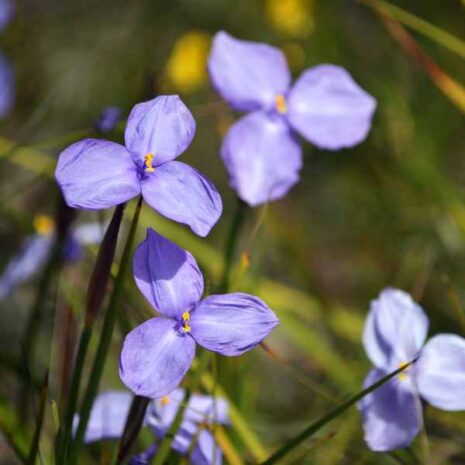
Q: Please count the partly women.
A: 0